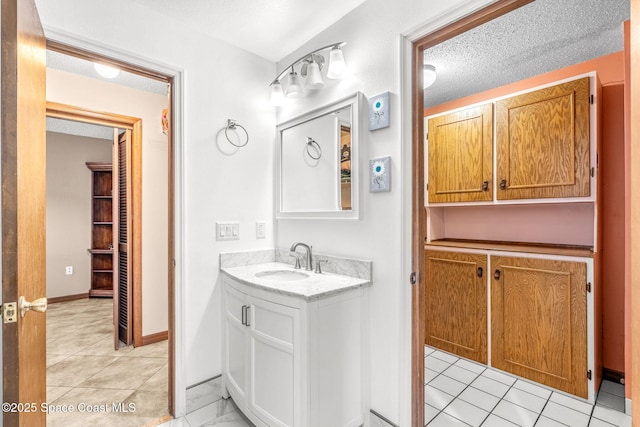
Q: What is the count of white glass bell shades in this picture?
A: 4